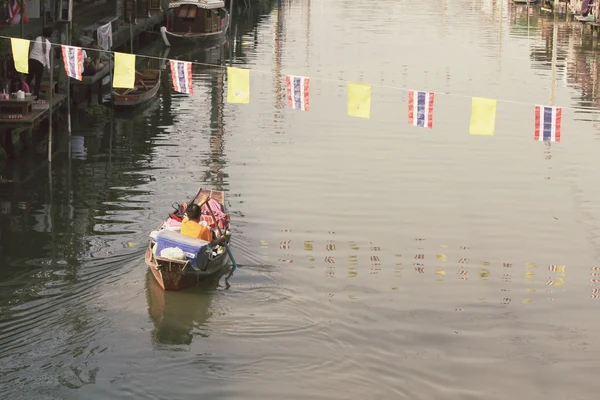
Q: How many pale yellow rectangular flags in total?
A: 5